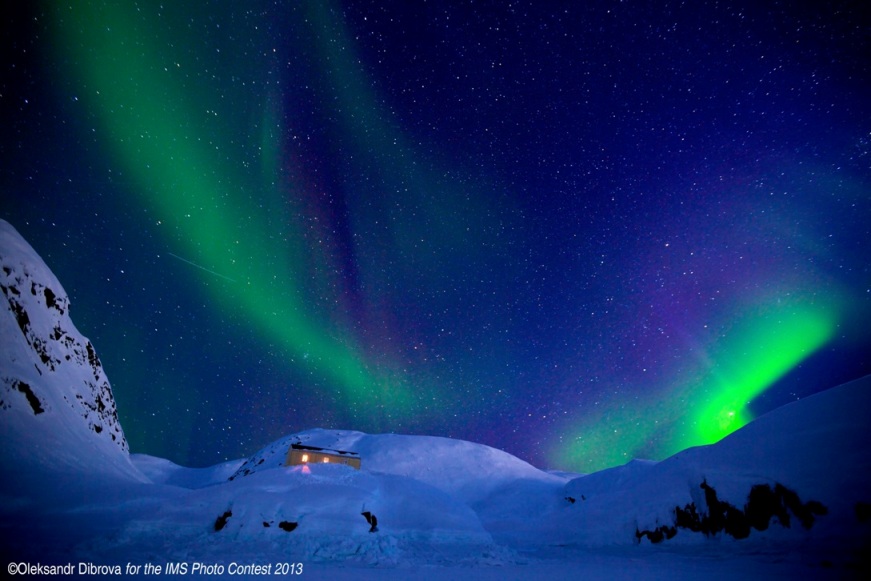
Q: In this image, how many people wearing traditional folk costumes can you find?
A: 0